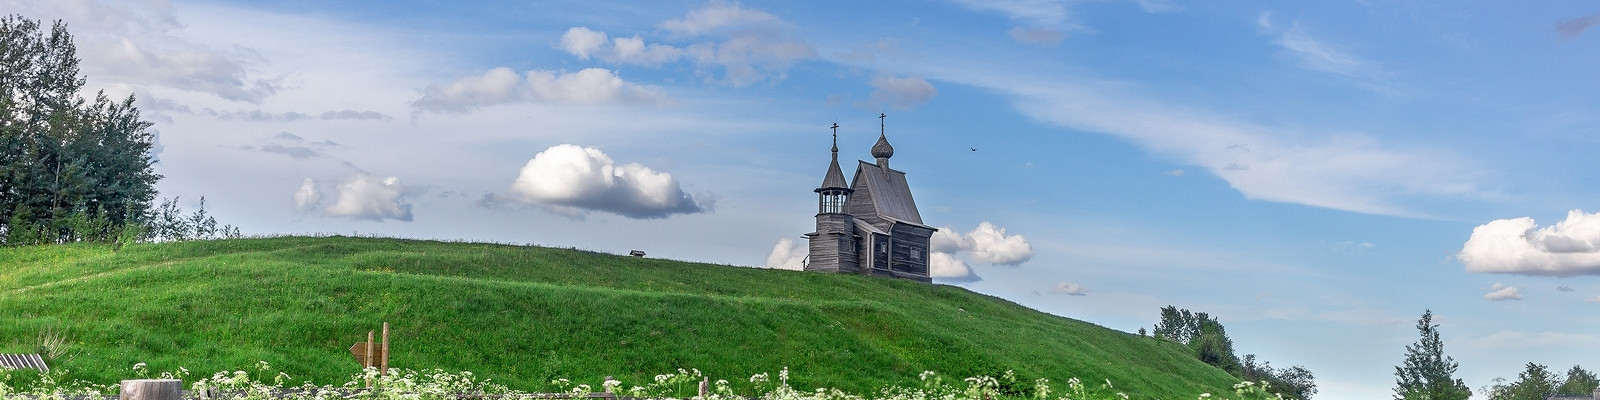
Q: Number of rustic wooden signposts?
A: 1